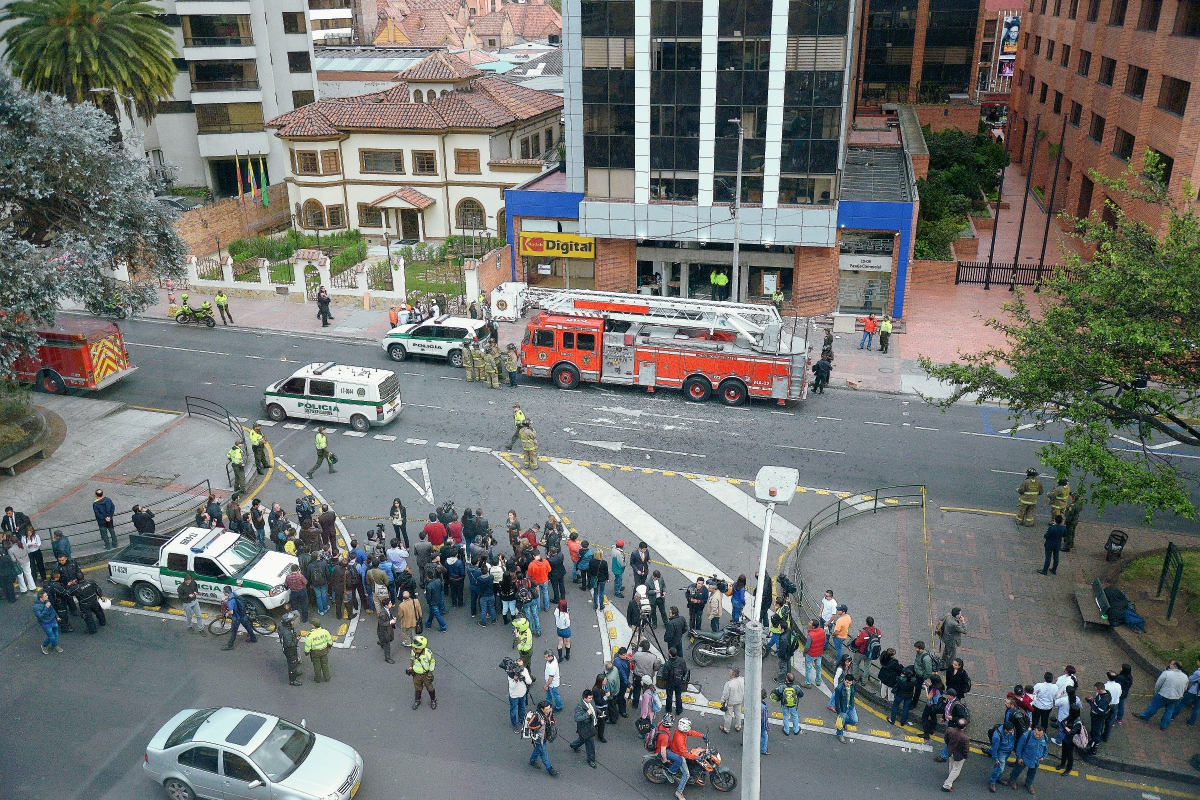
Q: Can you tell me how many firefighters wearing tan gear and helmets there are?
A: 8